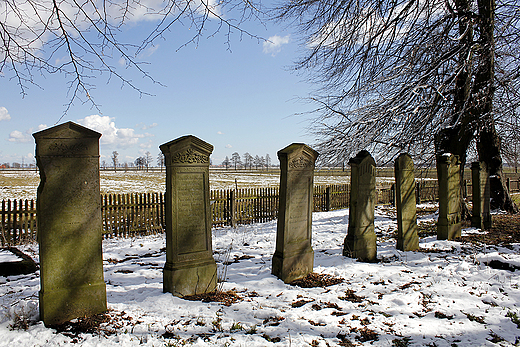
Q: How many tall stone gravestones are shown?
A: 7